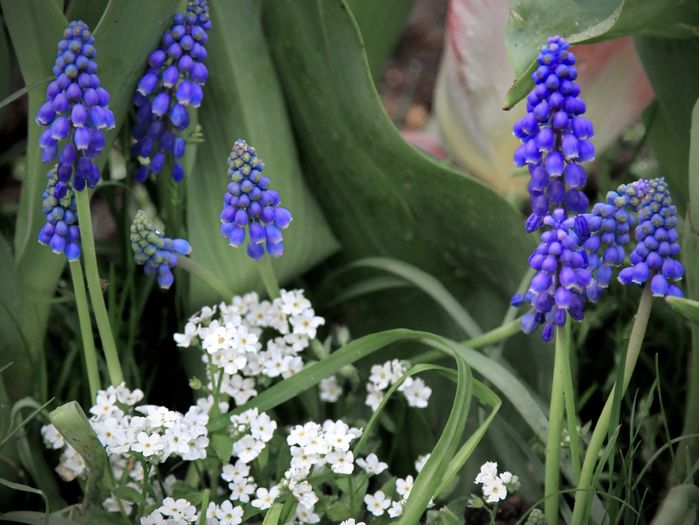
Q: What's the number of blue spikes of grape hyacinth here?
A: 9